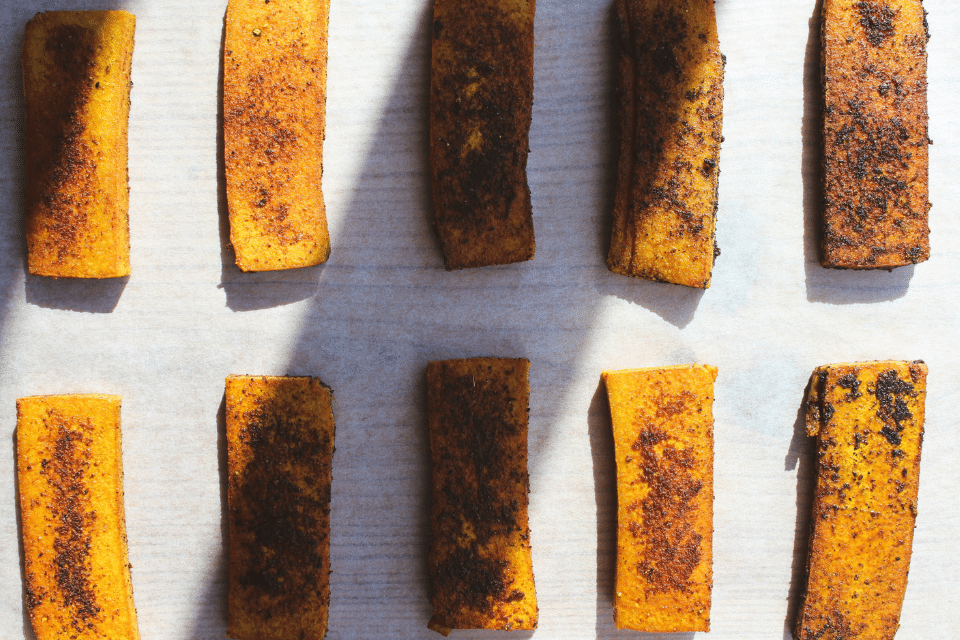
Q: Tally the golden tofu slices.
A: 10